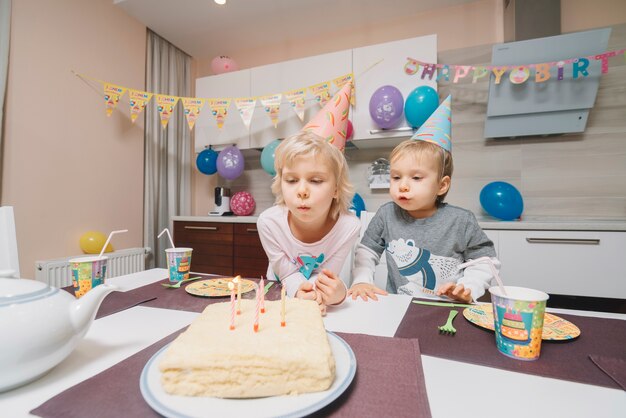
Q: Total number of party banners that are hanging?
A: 2